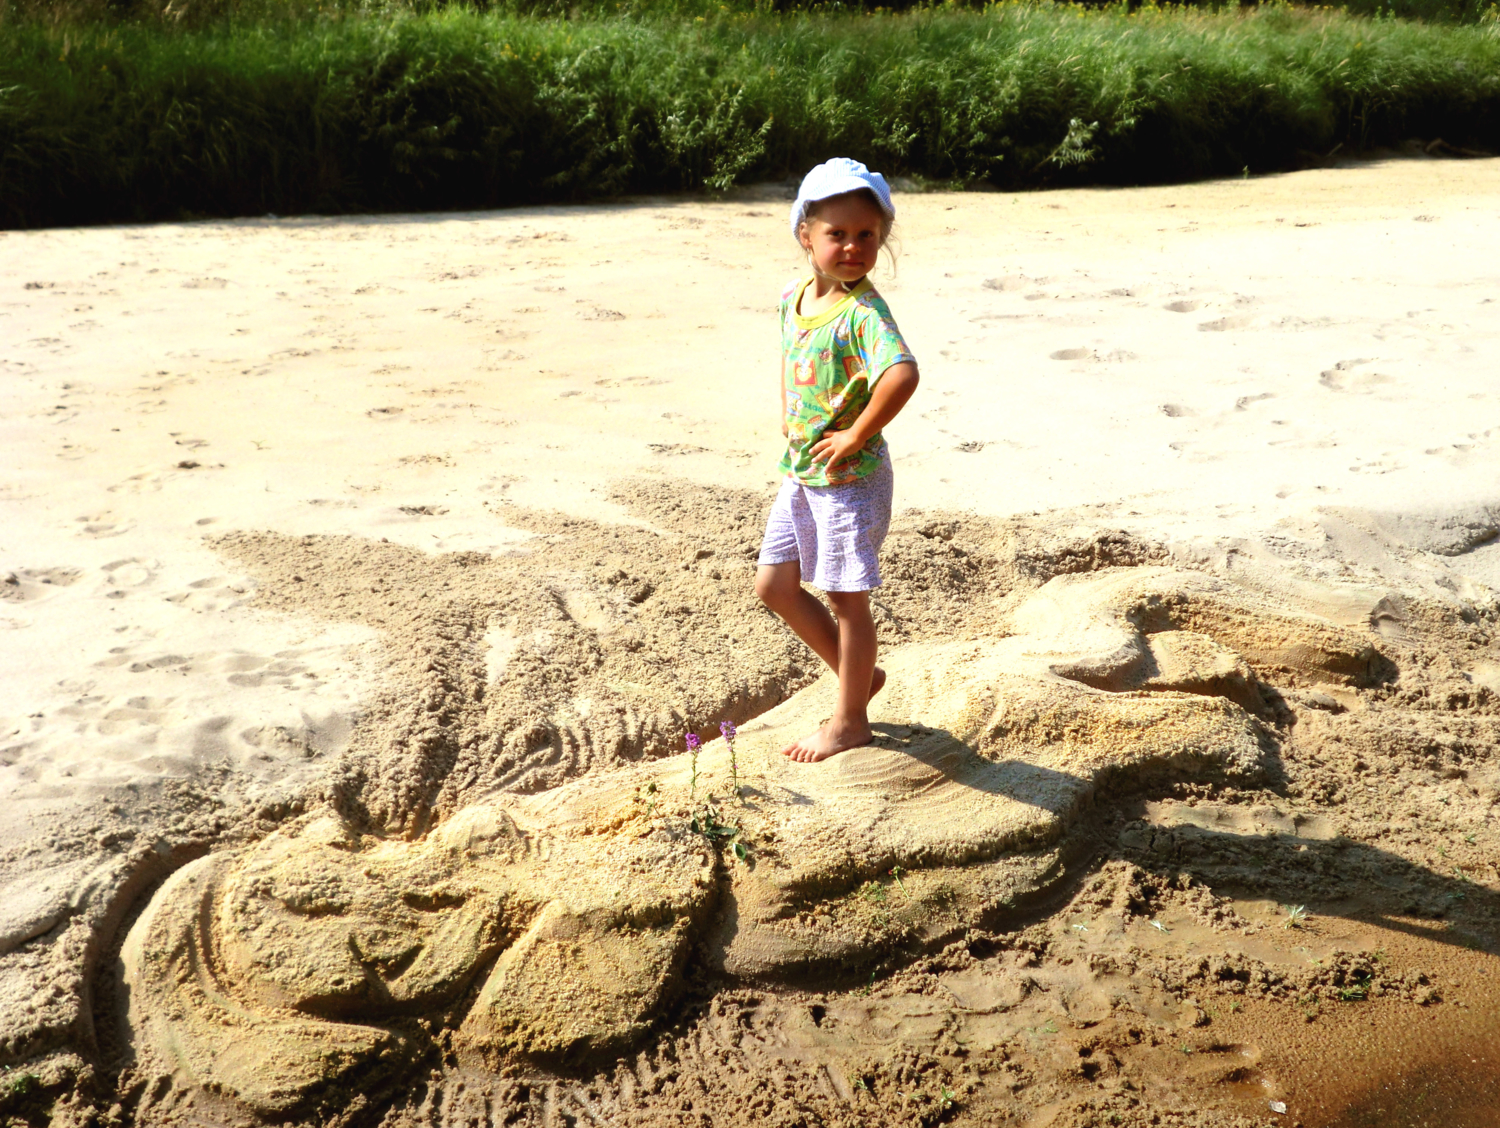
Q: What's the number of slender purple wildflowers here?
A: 2